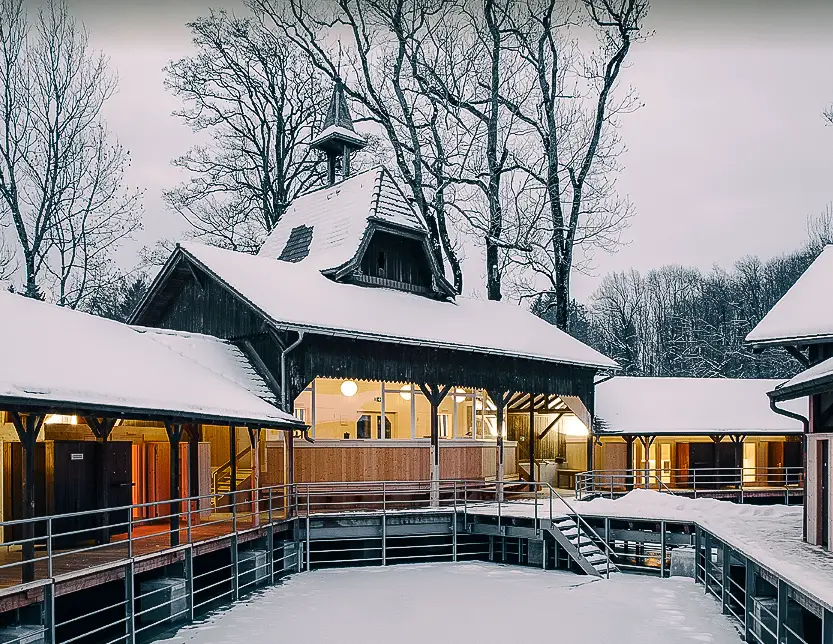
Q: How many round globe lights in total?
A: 3